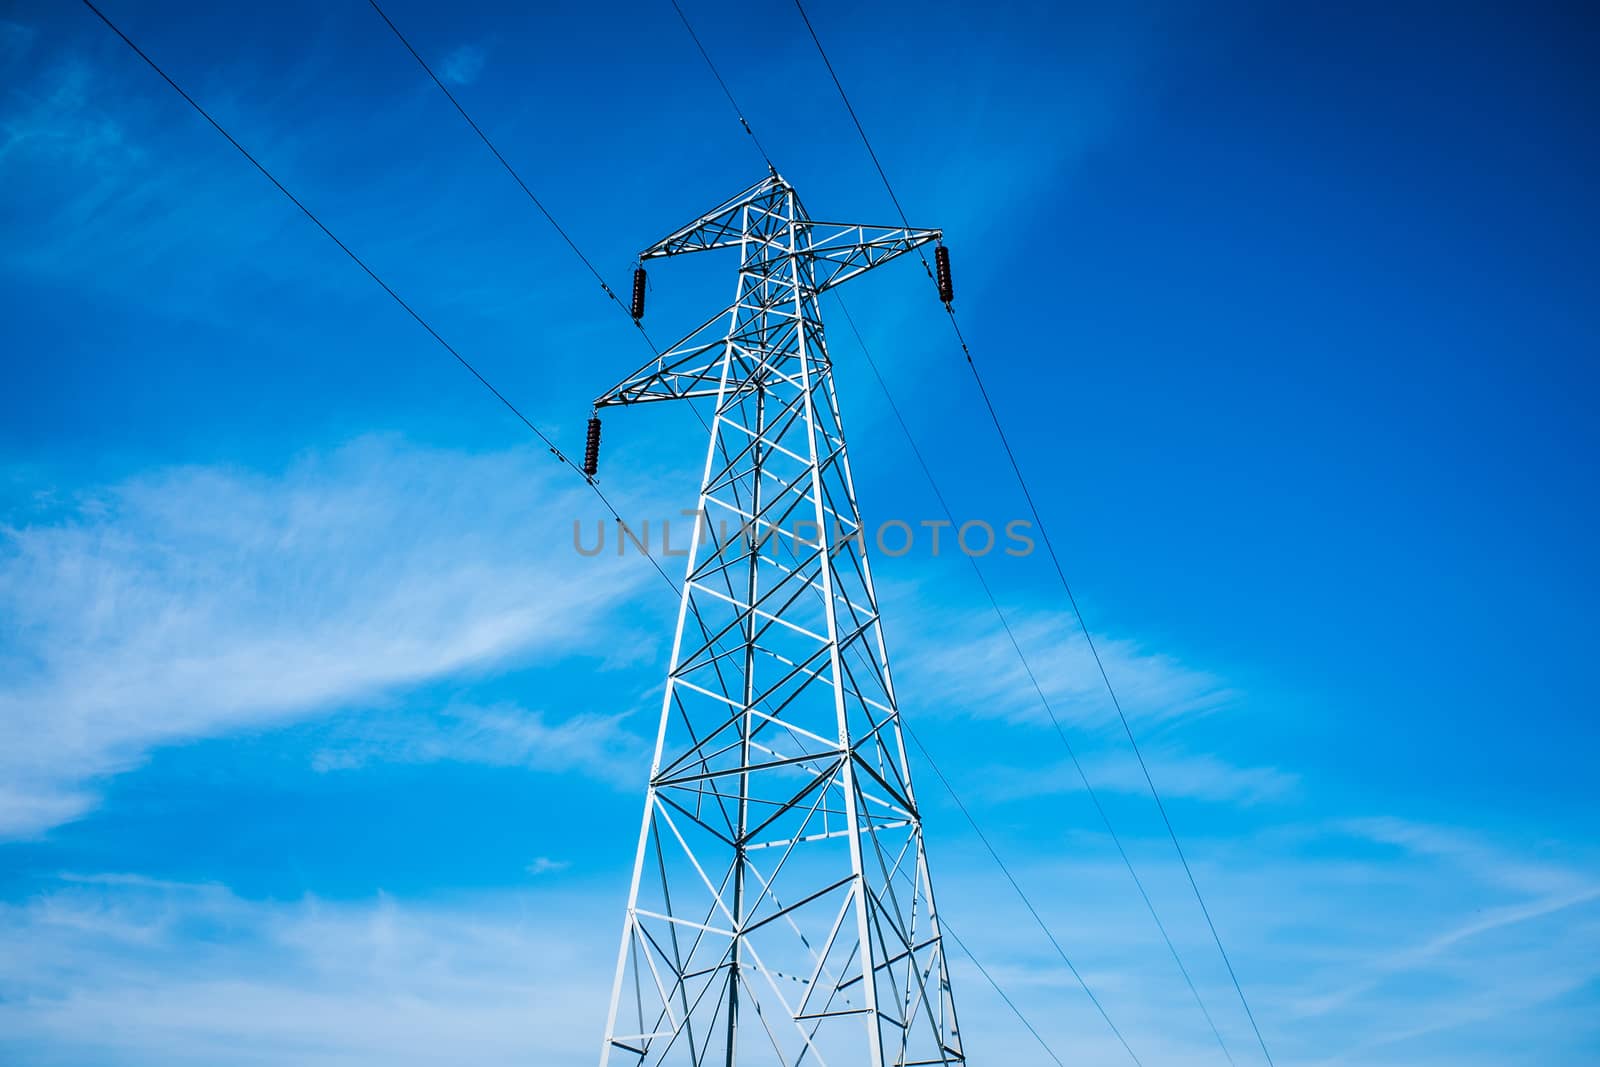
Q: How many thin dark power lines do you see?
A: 4